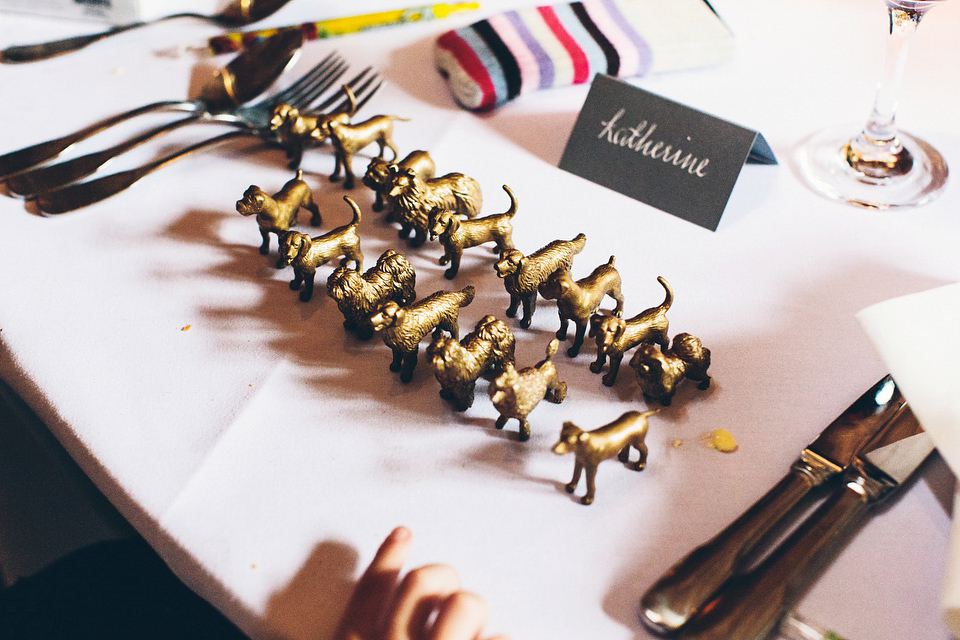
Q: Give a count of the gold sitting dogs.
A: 0